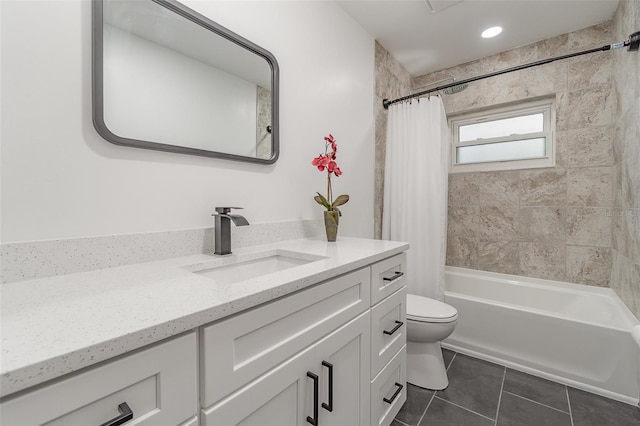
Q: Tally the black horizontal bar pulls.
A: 4